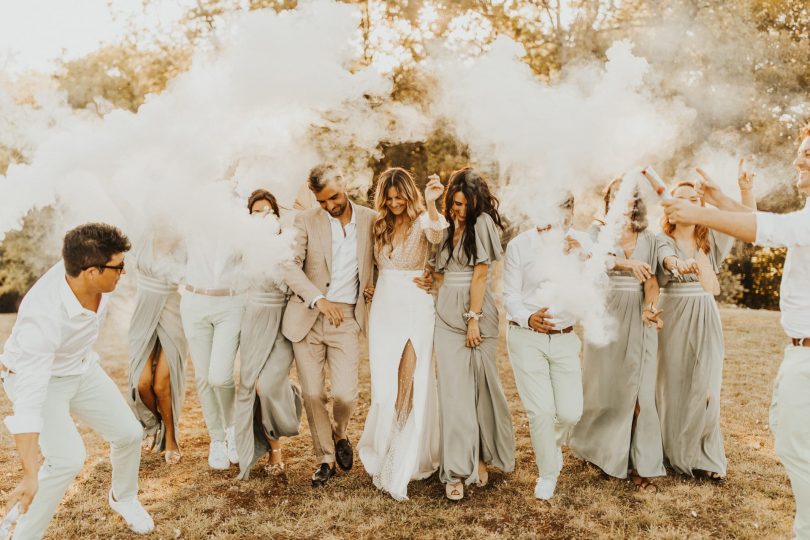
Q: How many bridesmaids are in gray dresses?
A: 5